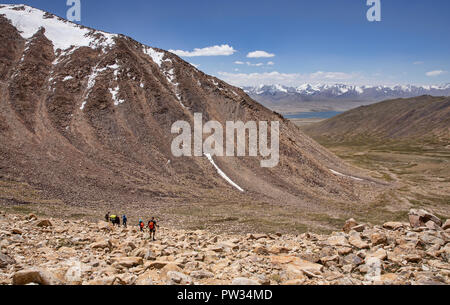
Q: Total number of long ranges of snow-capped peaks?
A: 1